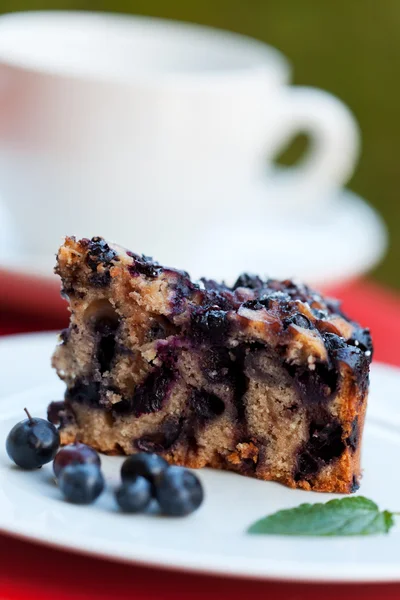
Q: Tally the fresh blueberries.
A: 6